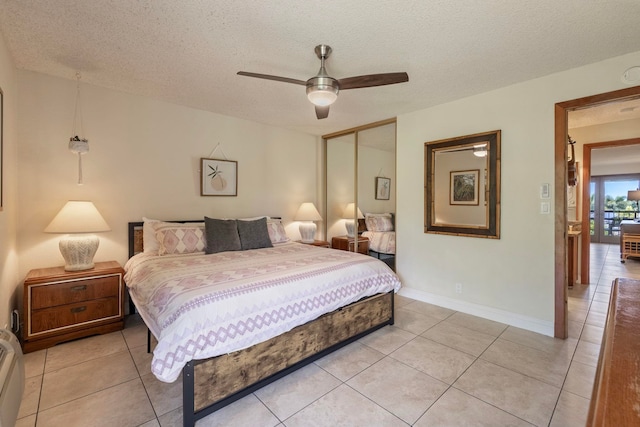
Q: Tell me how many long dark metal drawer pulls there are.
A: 2